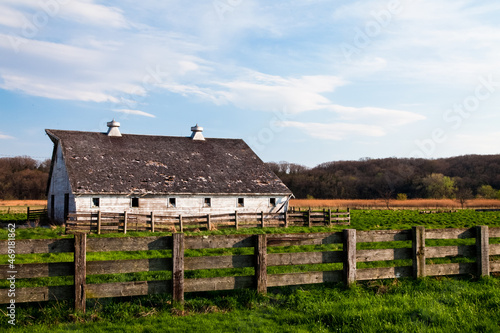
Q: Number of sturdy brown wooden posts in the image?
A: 6